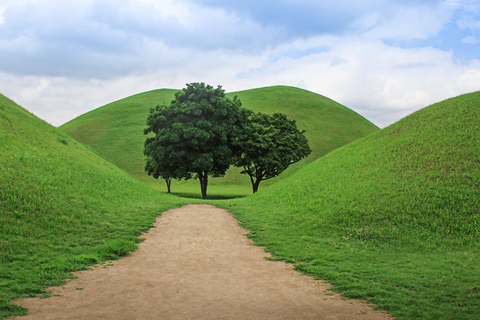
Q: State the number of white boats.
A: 0